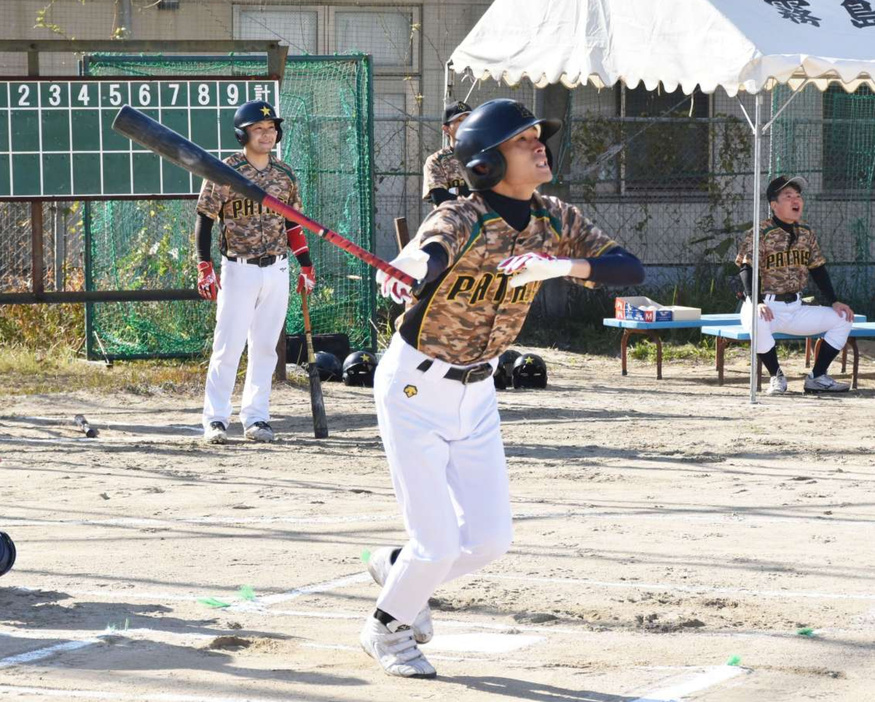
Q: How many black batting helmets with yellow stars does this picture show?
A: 3